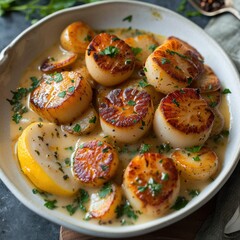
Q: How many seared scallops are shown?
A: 7